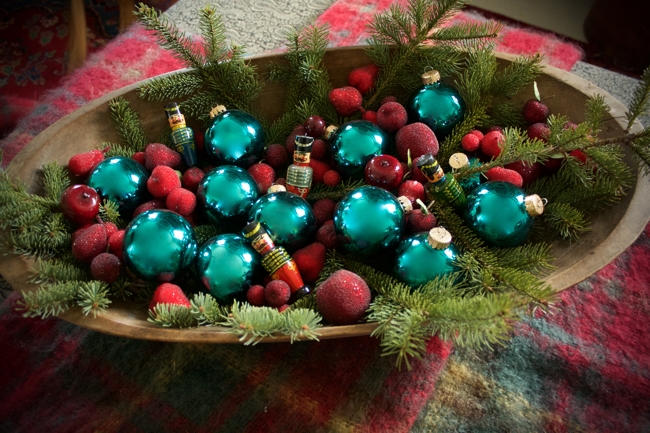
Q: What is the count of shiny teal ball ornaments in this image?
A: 12